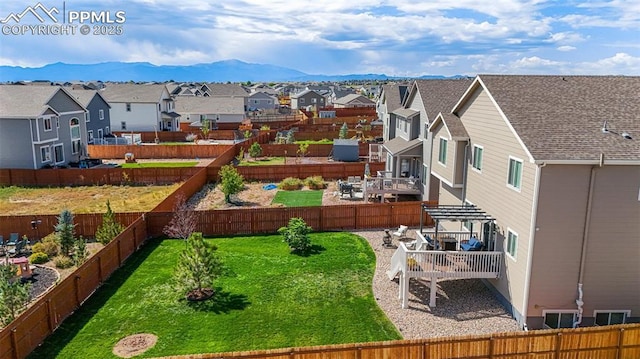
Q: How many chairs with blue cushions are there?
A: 2